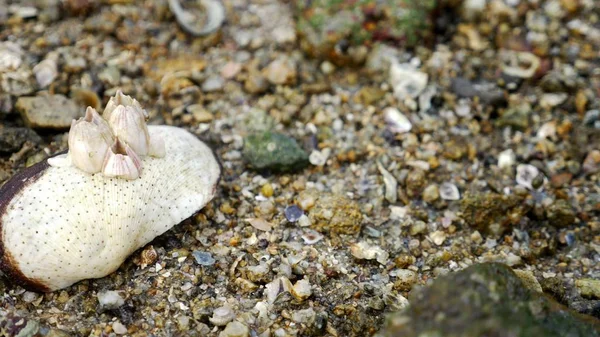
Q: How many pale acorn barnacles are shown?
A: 3